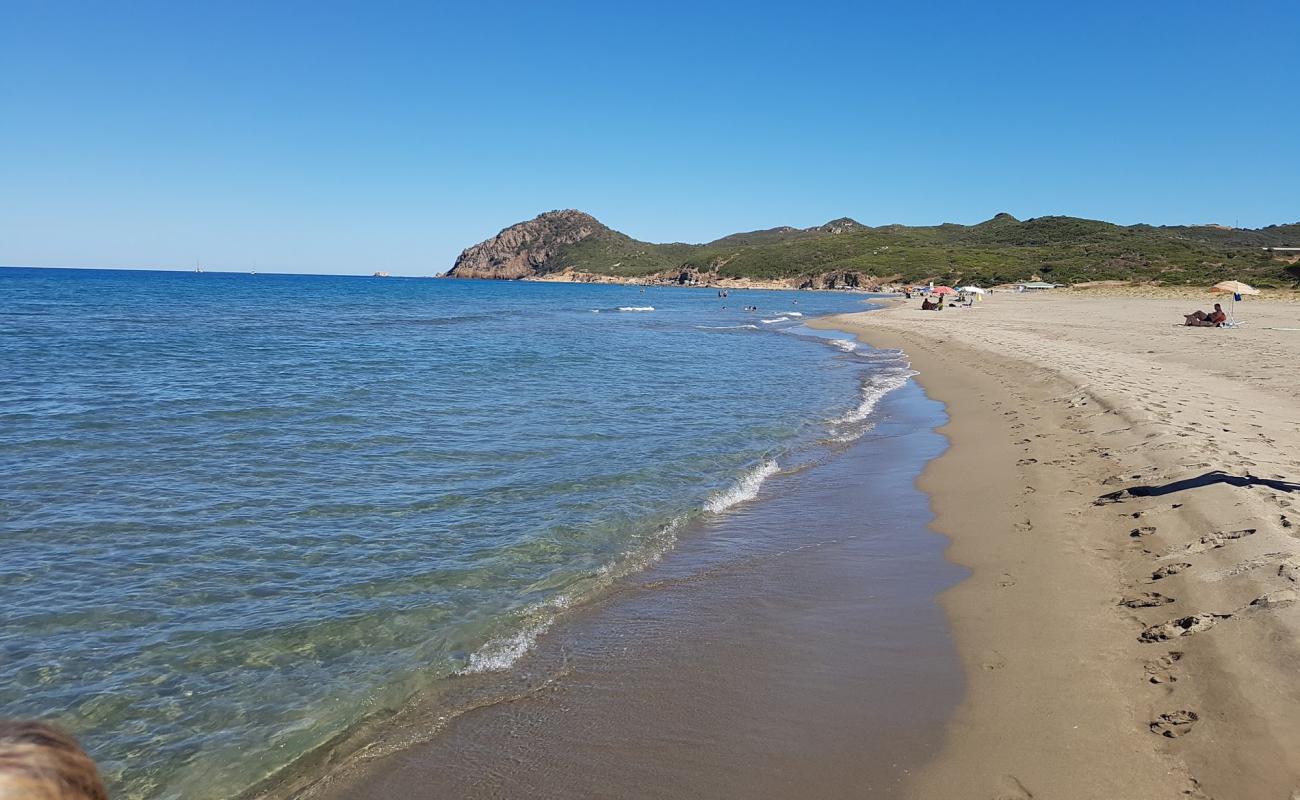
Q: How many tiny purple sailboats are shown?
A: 0